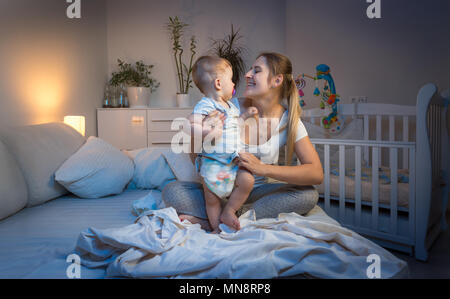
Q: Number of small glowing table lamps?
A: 1